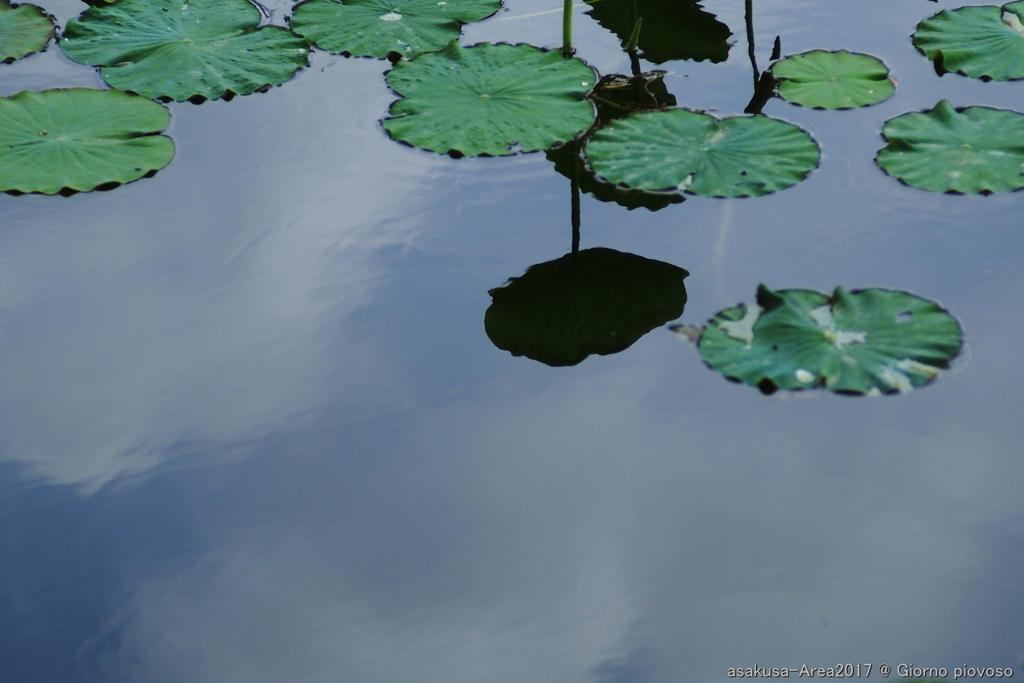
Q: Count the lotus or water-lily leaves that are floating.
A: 10